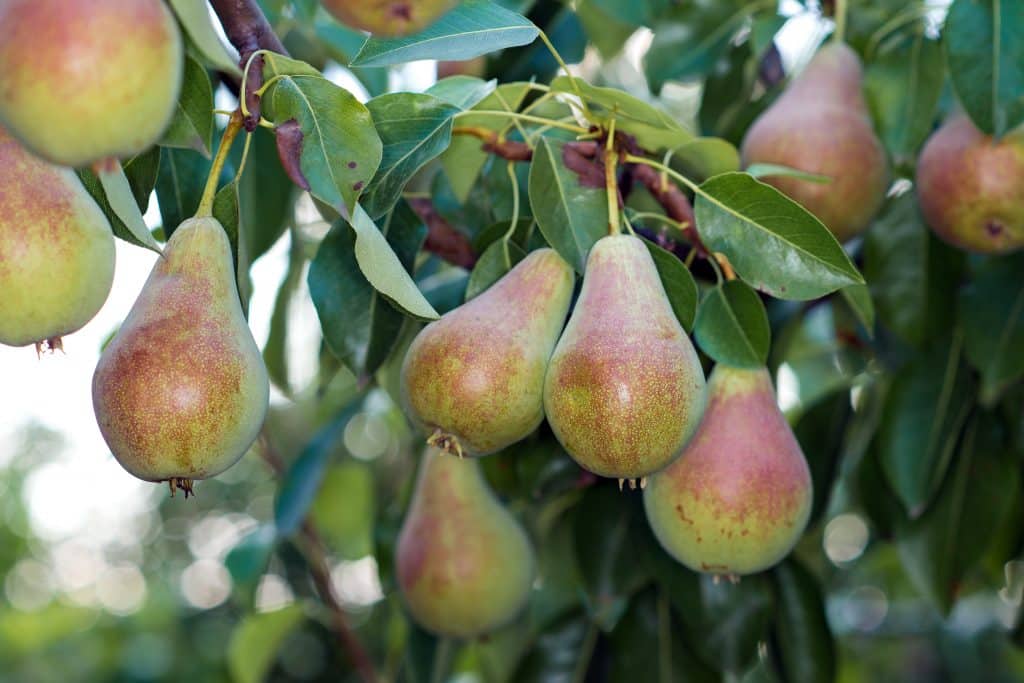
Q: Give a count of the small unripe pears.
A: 0